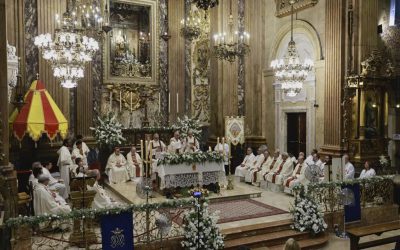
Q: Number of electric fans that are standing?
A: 4